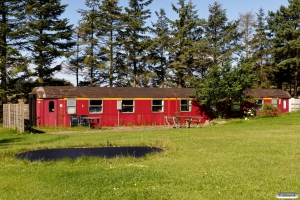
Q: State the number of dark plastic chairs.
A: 2